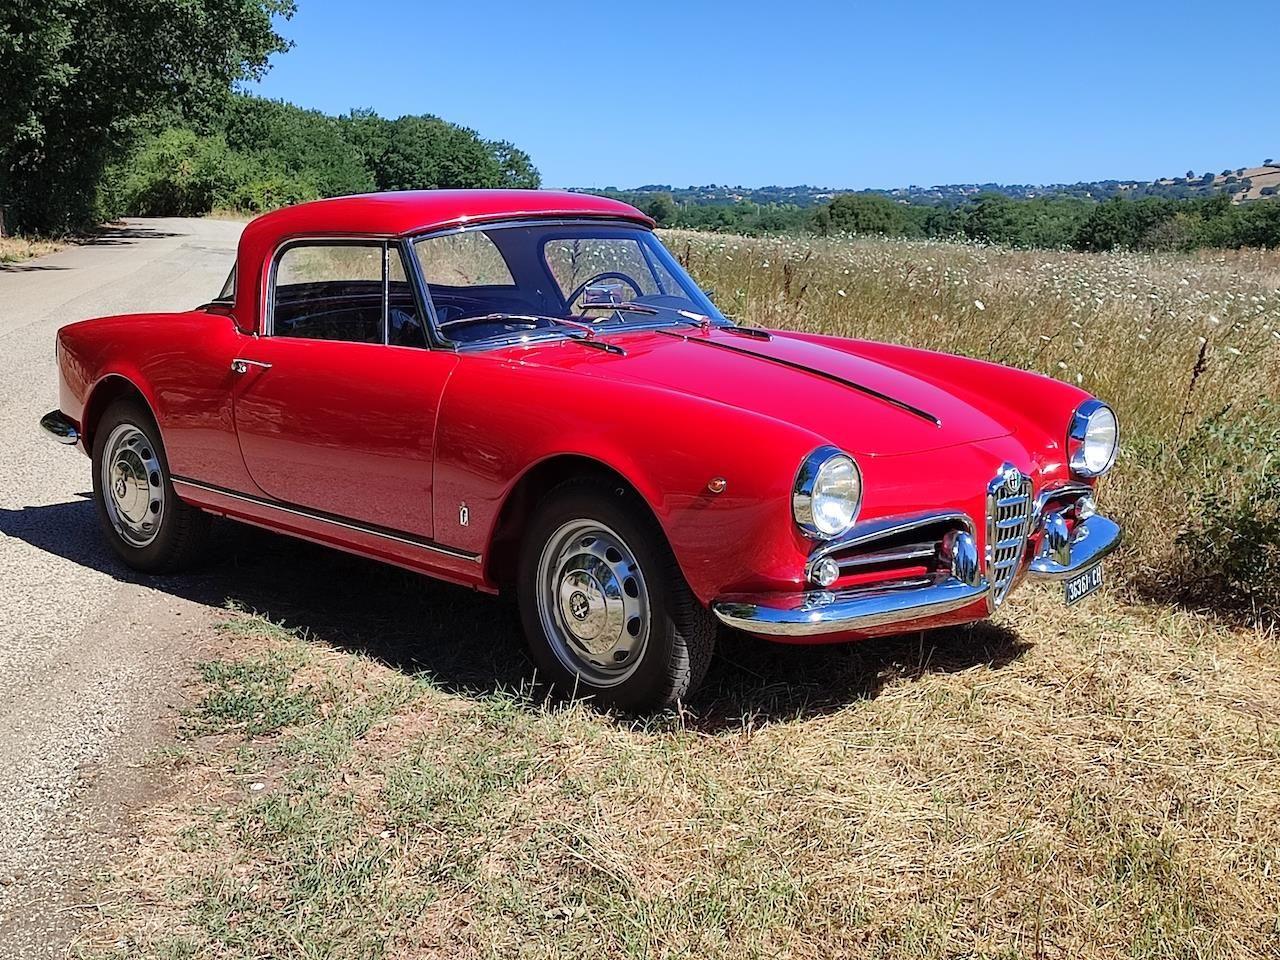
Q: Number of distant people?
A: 0